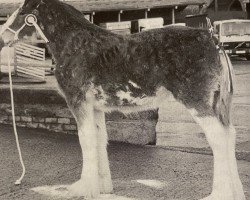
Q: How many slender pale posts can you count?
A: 4